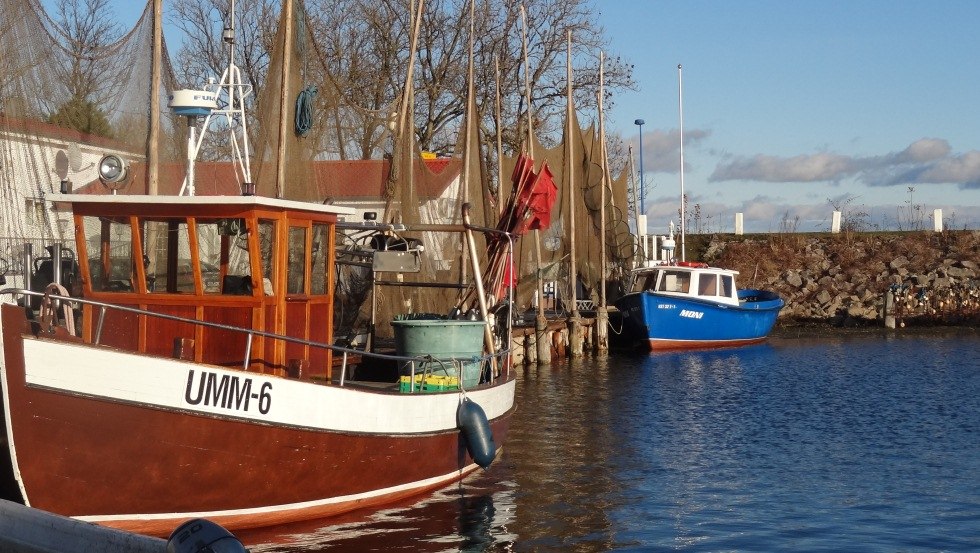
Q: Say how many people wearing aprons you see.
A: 0